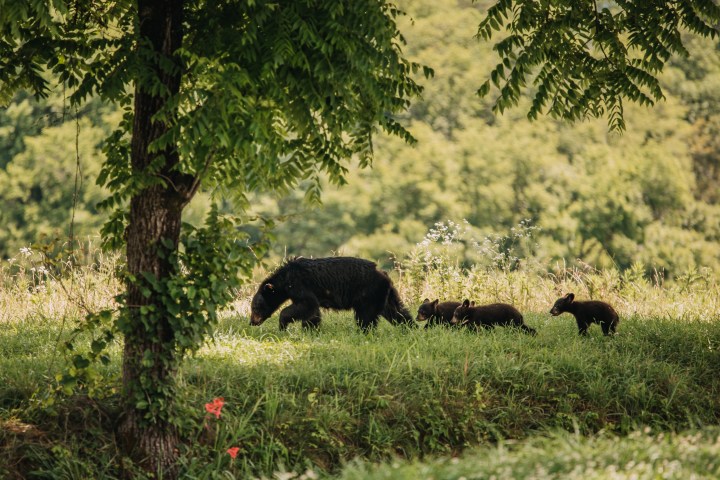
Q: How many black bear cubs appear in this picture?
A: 3